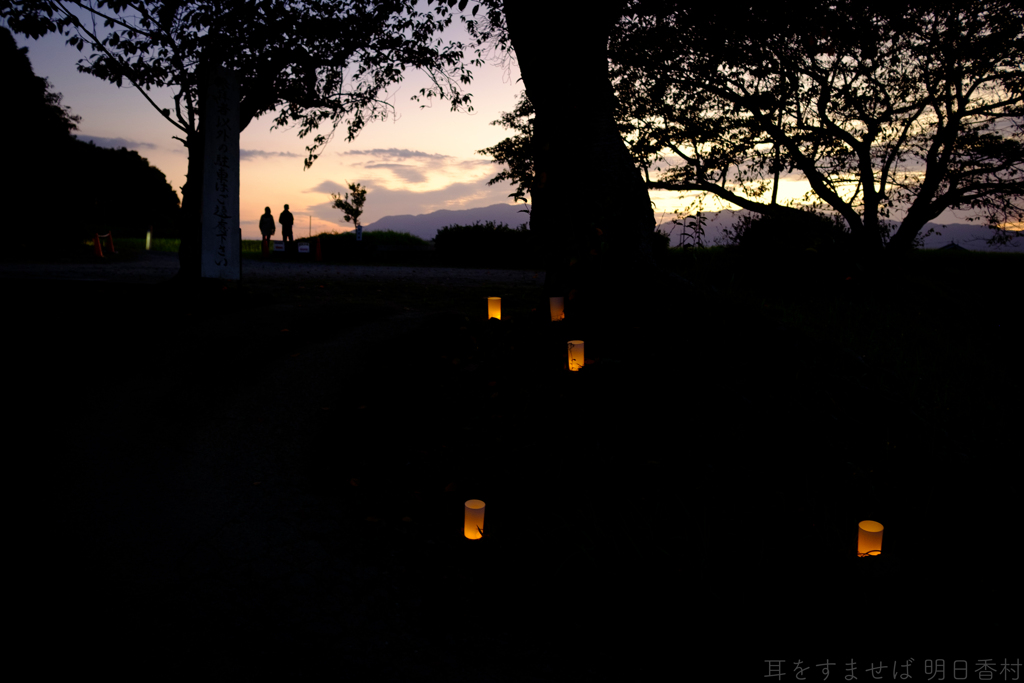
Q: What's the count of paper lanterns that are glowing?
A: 5